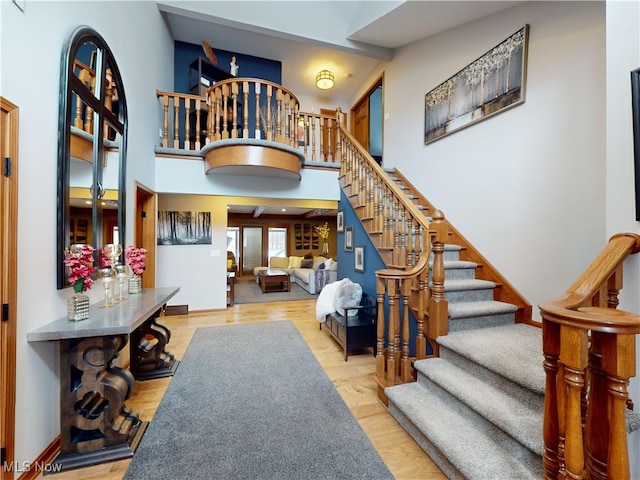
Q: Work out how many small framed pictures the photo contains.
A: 3